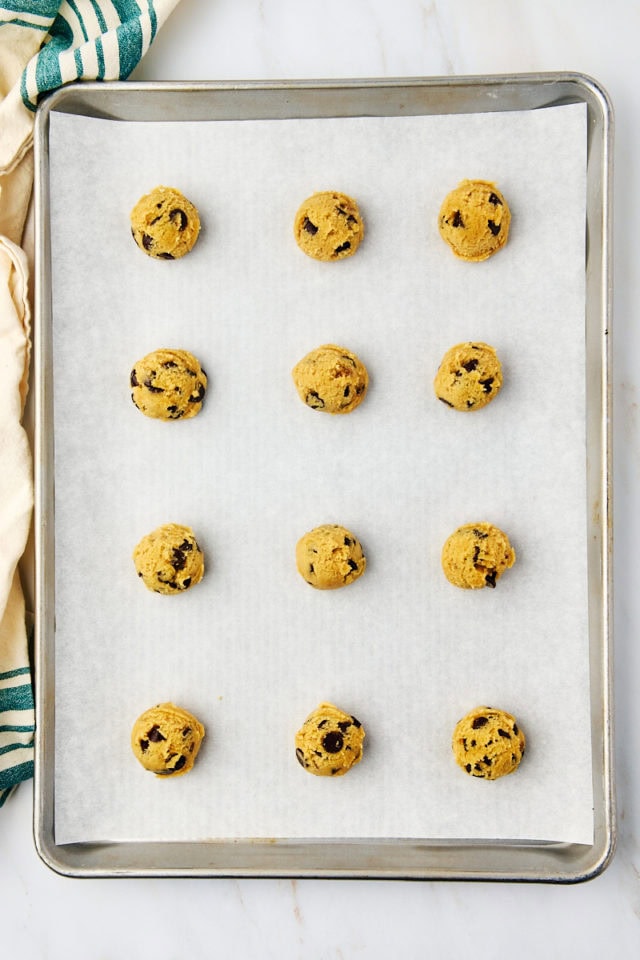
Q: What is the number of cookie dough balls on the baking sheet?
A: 12